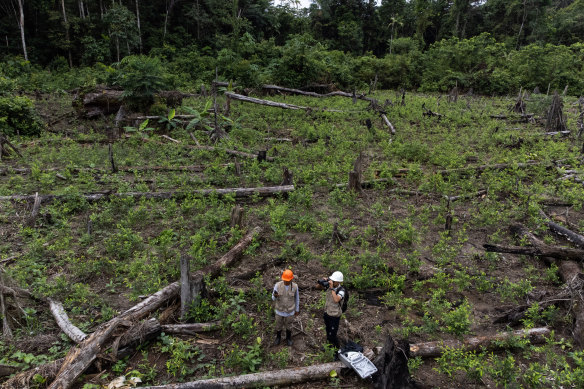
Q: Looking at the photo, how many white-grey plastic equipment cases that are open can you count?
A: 1